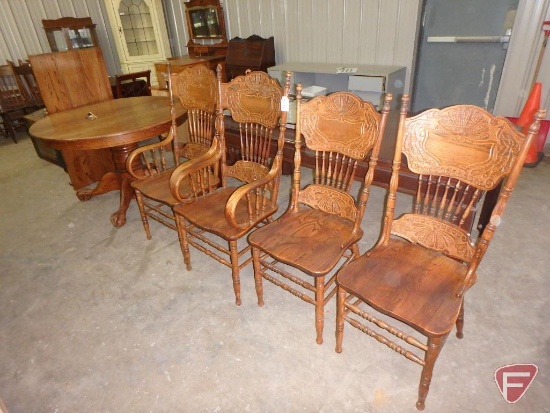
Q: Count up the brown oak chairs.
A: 4